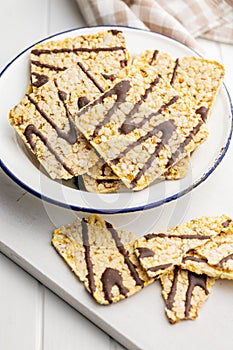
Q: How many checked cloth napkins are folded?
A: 1